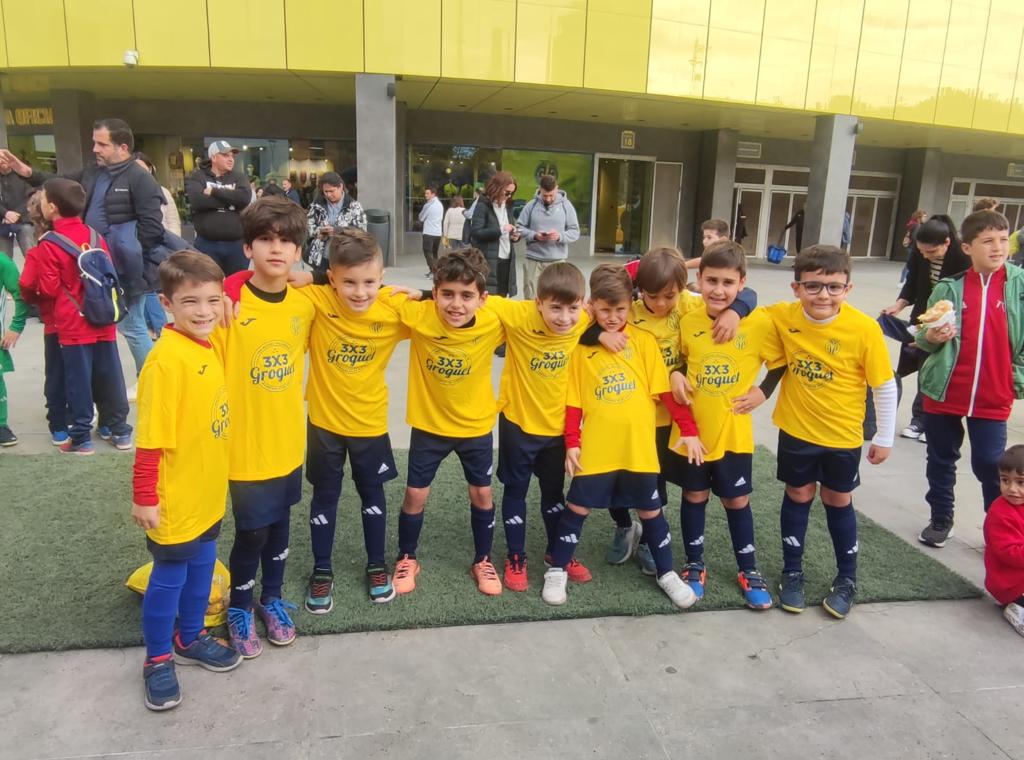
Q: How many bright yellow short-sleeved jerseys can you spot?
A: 9